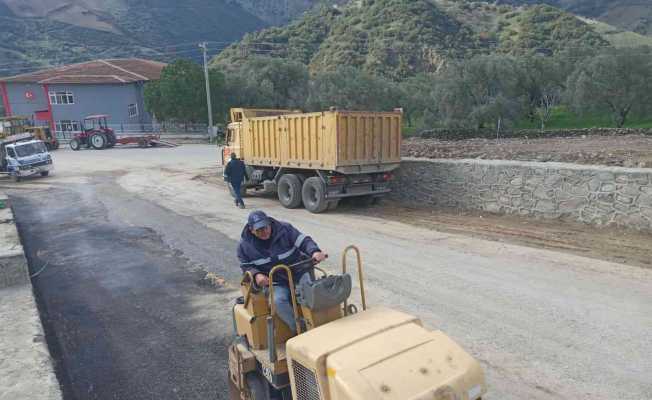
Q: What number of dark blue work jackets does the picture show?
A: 2